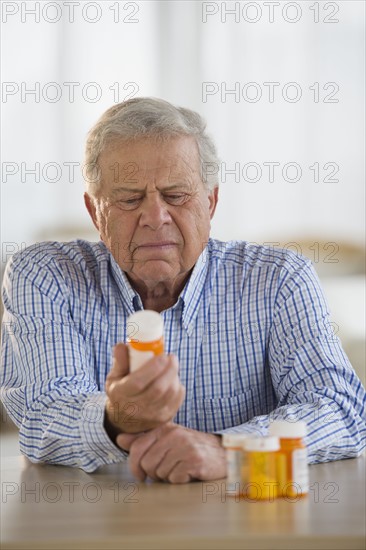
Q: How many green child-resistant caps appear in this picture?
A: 0